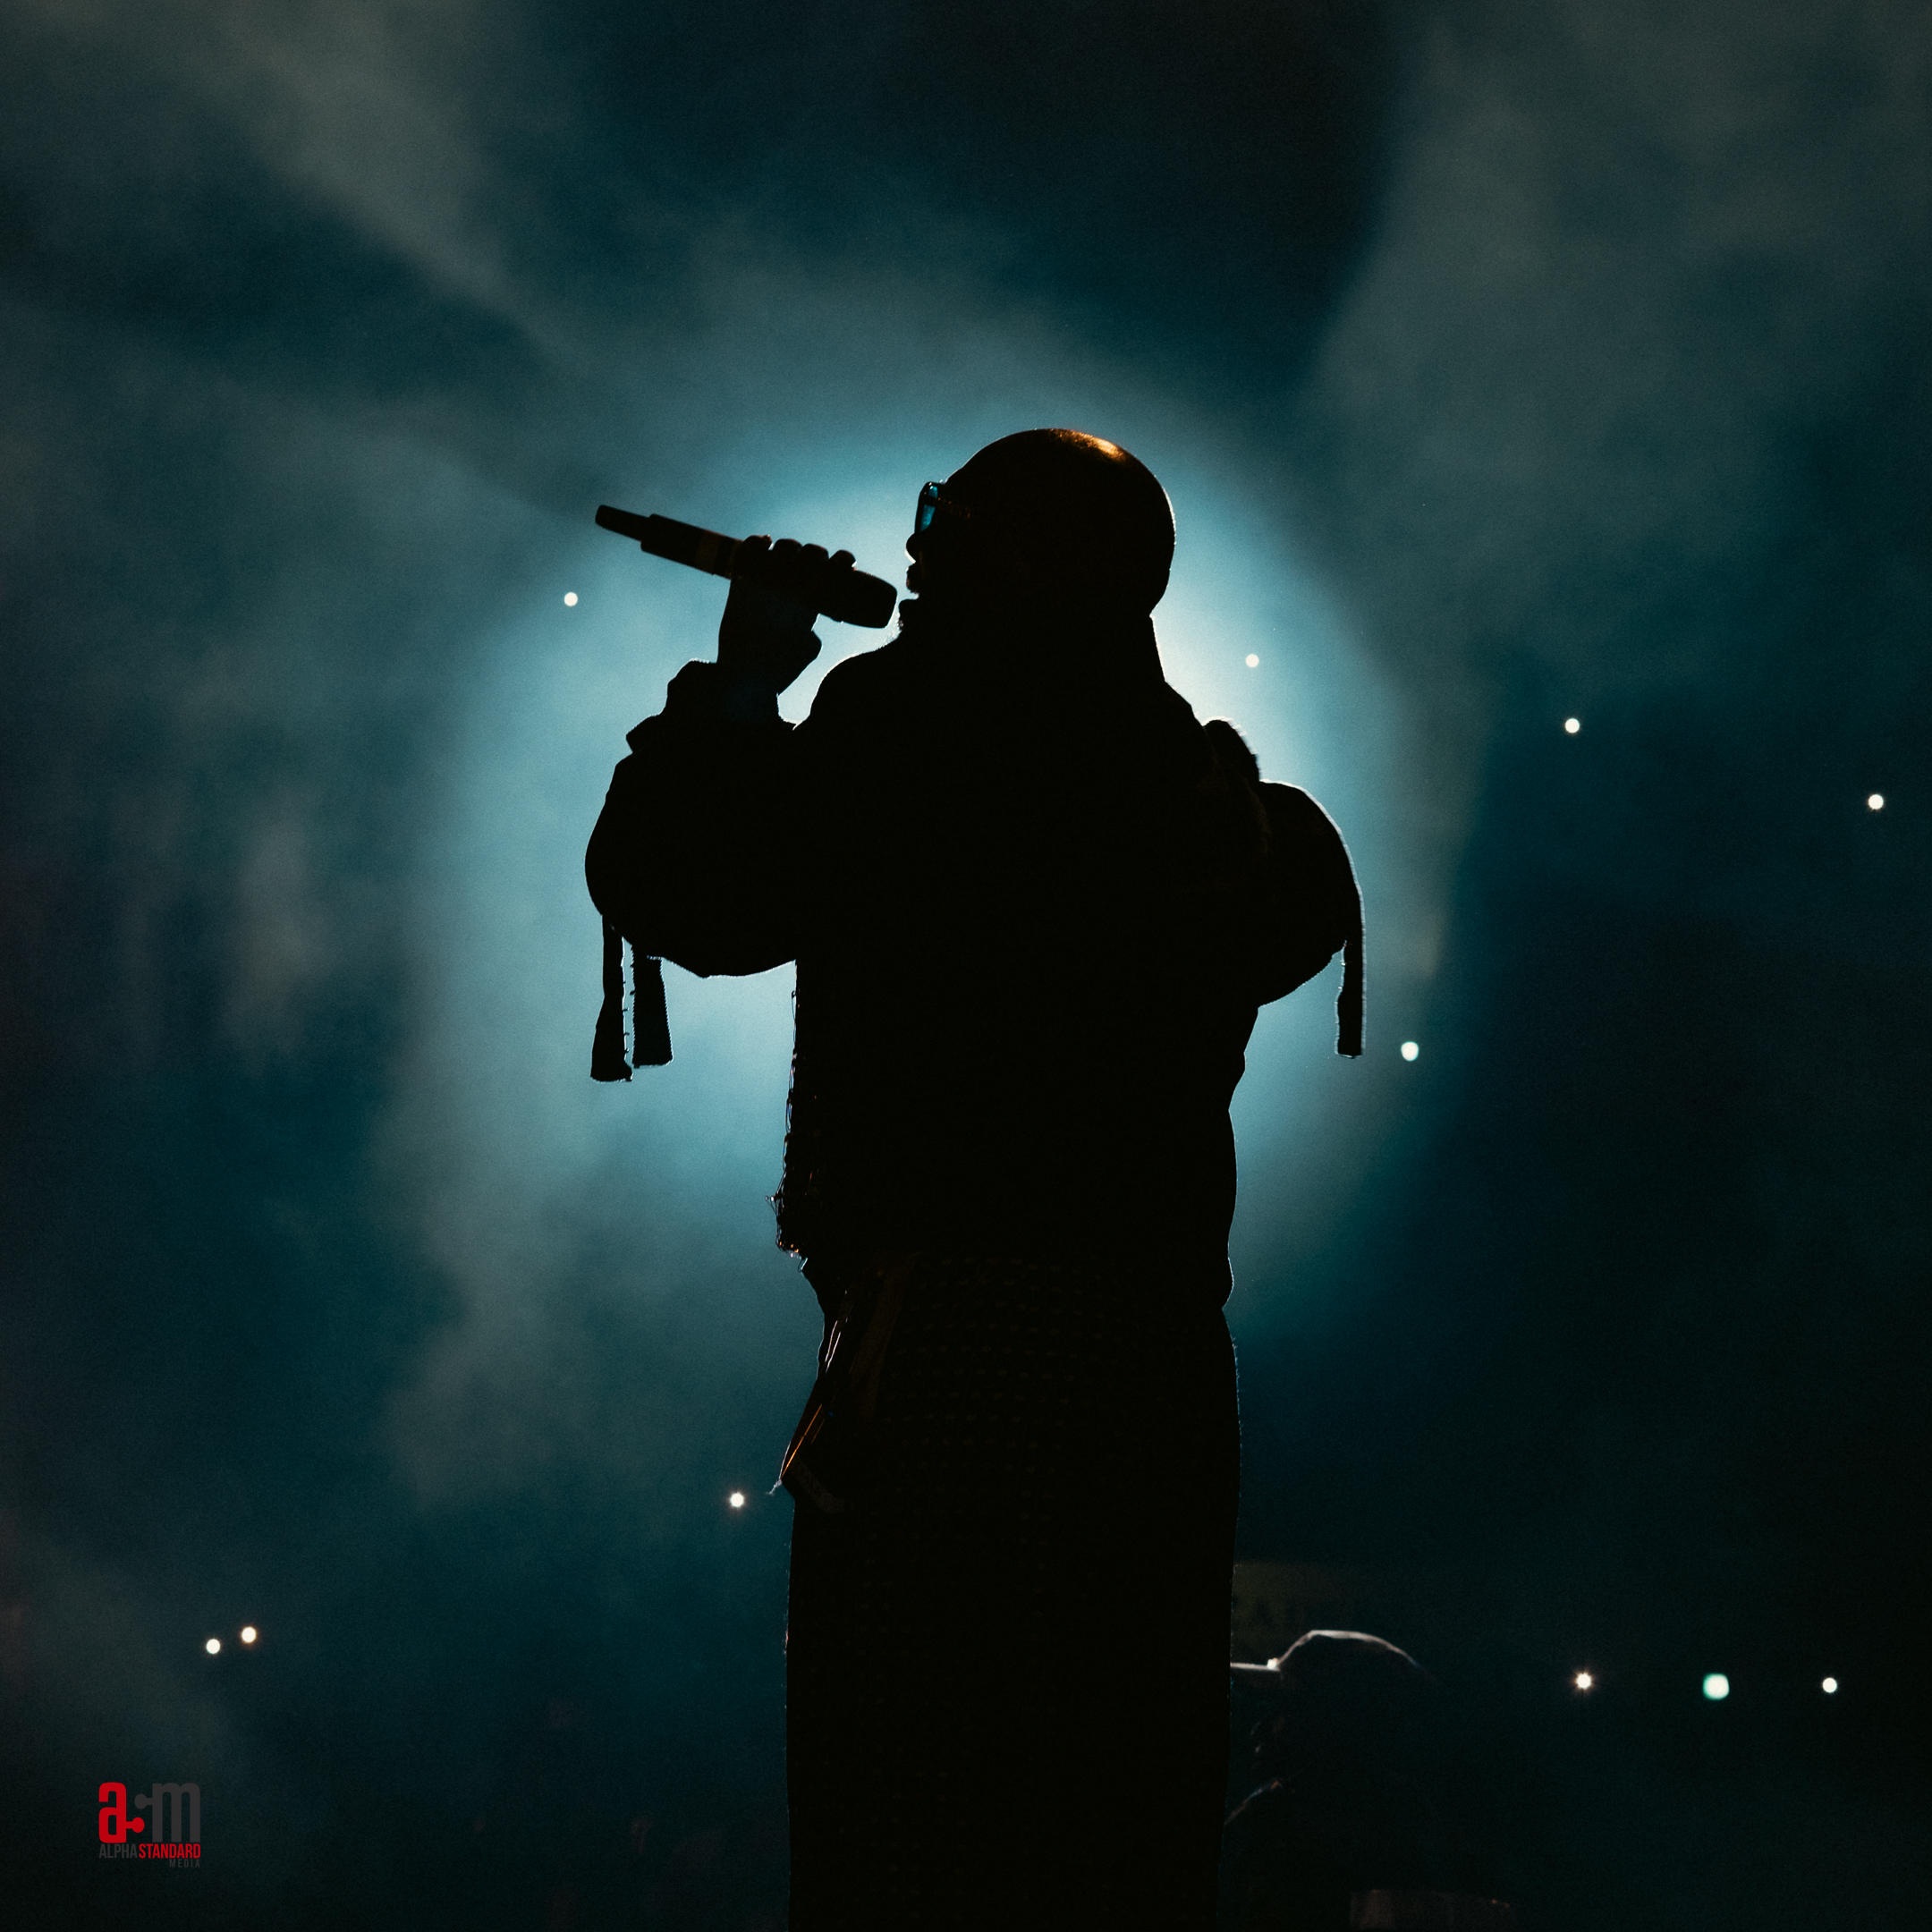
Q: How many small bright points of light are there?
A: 11